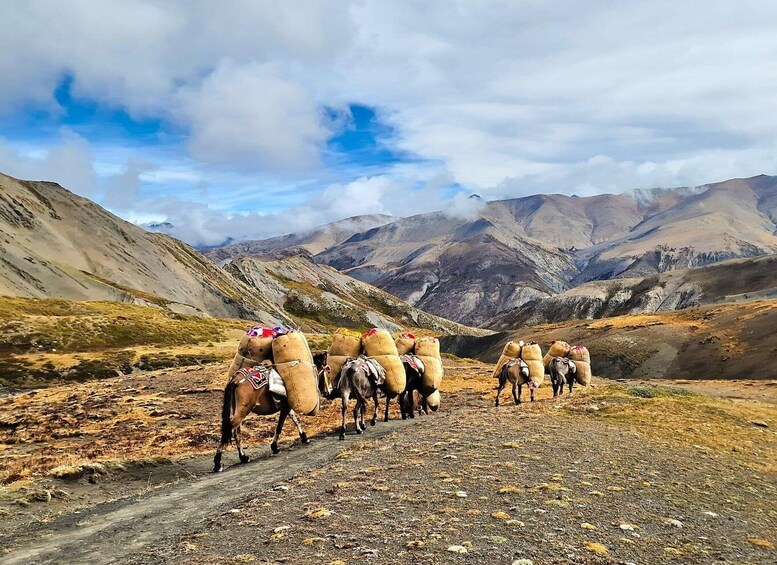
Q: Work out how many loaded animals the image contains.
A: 5